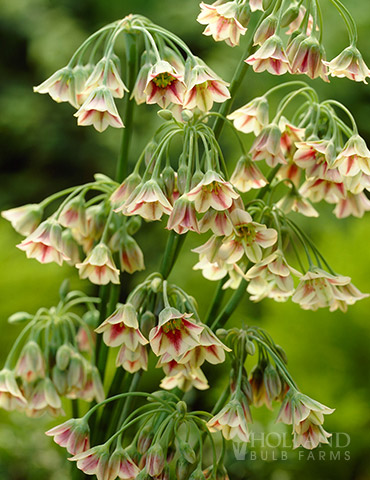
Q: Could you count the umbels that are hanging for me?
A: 10